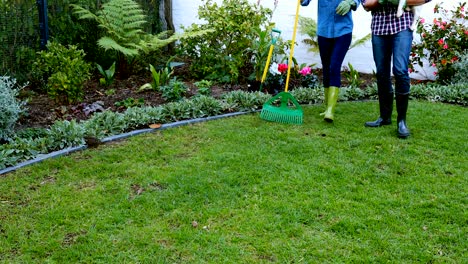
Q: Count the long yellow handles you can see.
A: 2